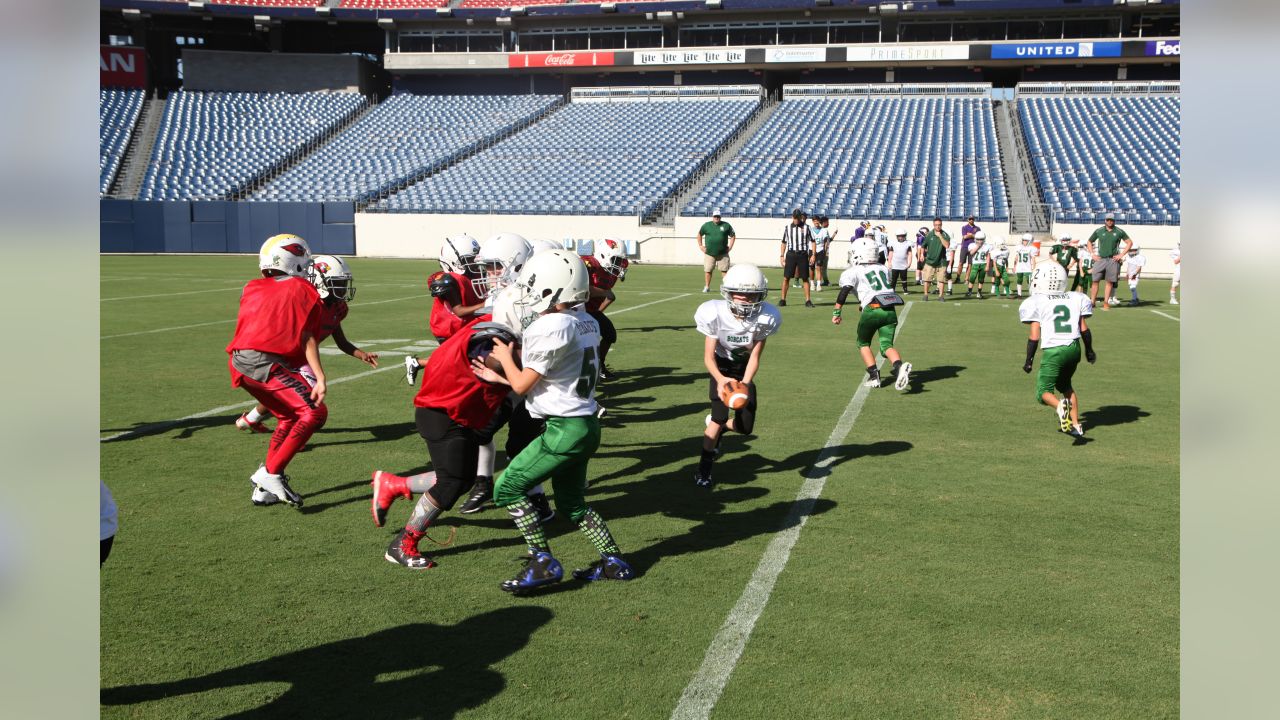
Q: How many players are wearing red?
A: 5